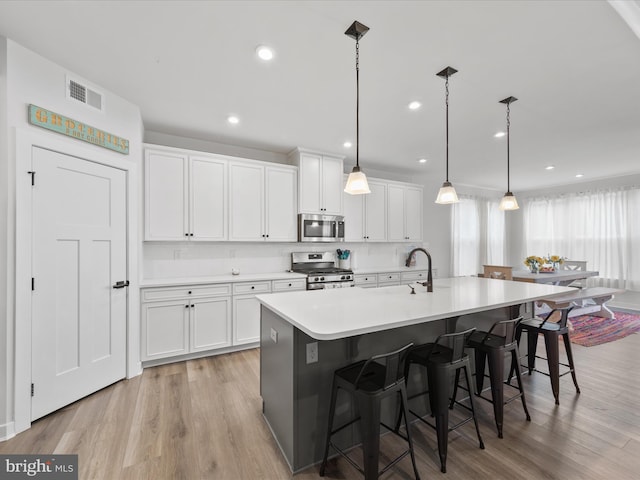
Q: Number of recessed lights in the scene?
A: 8